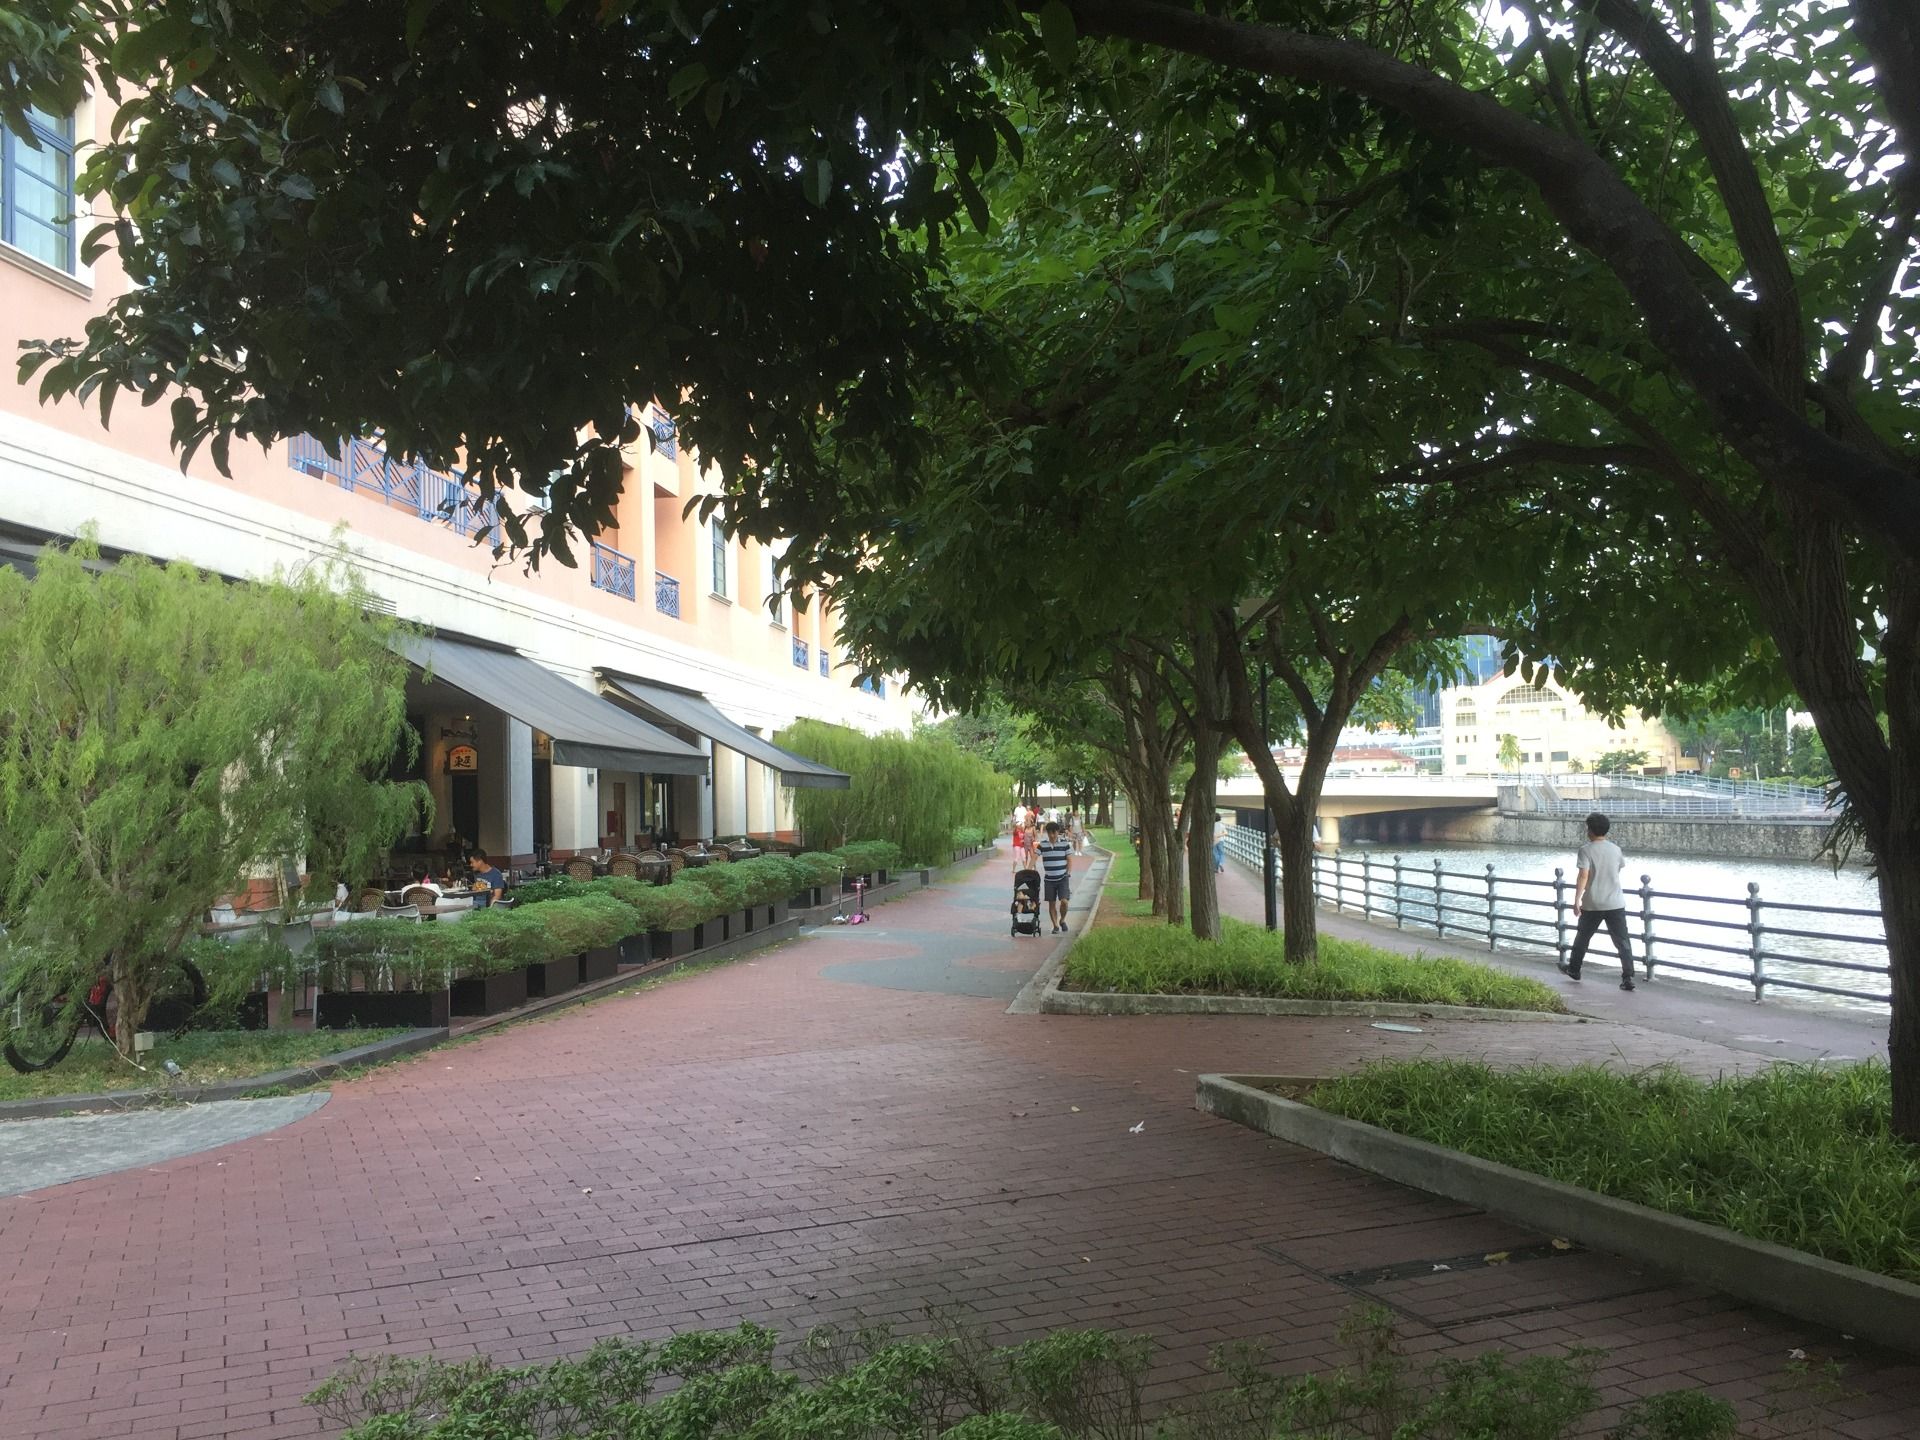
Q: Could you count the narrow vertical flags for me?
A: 0